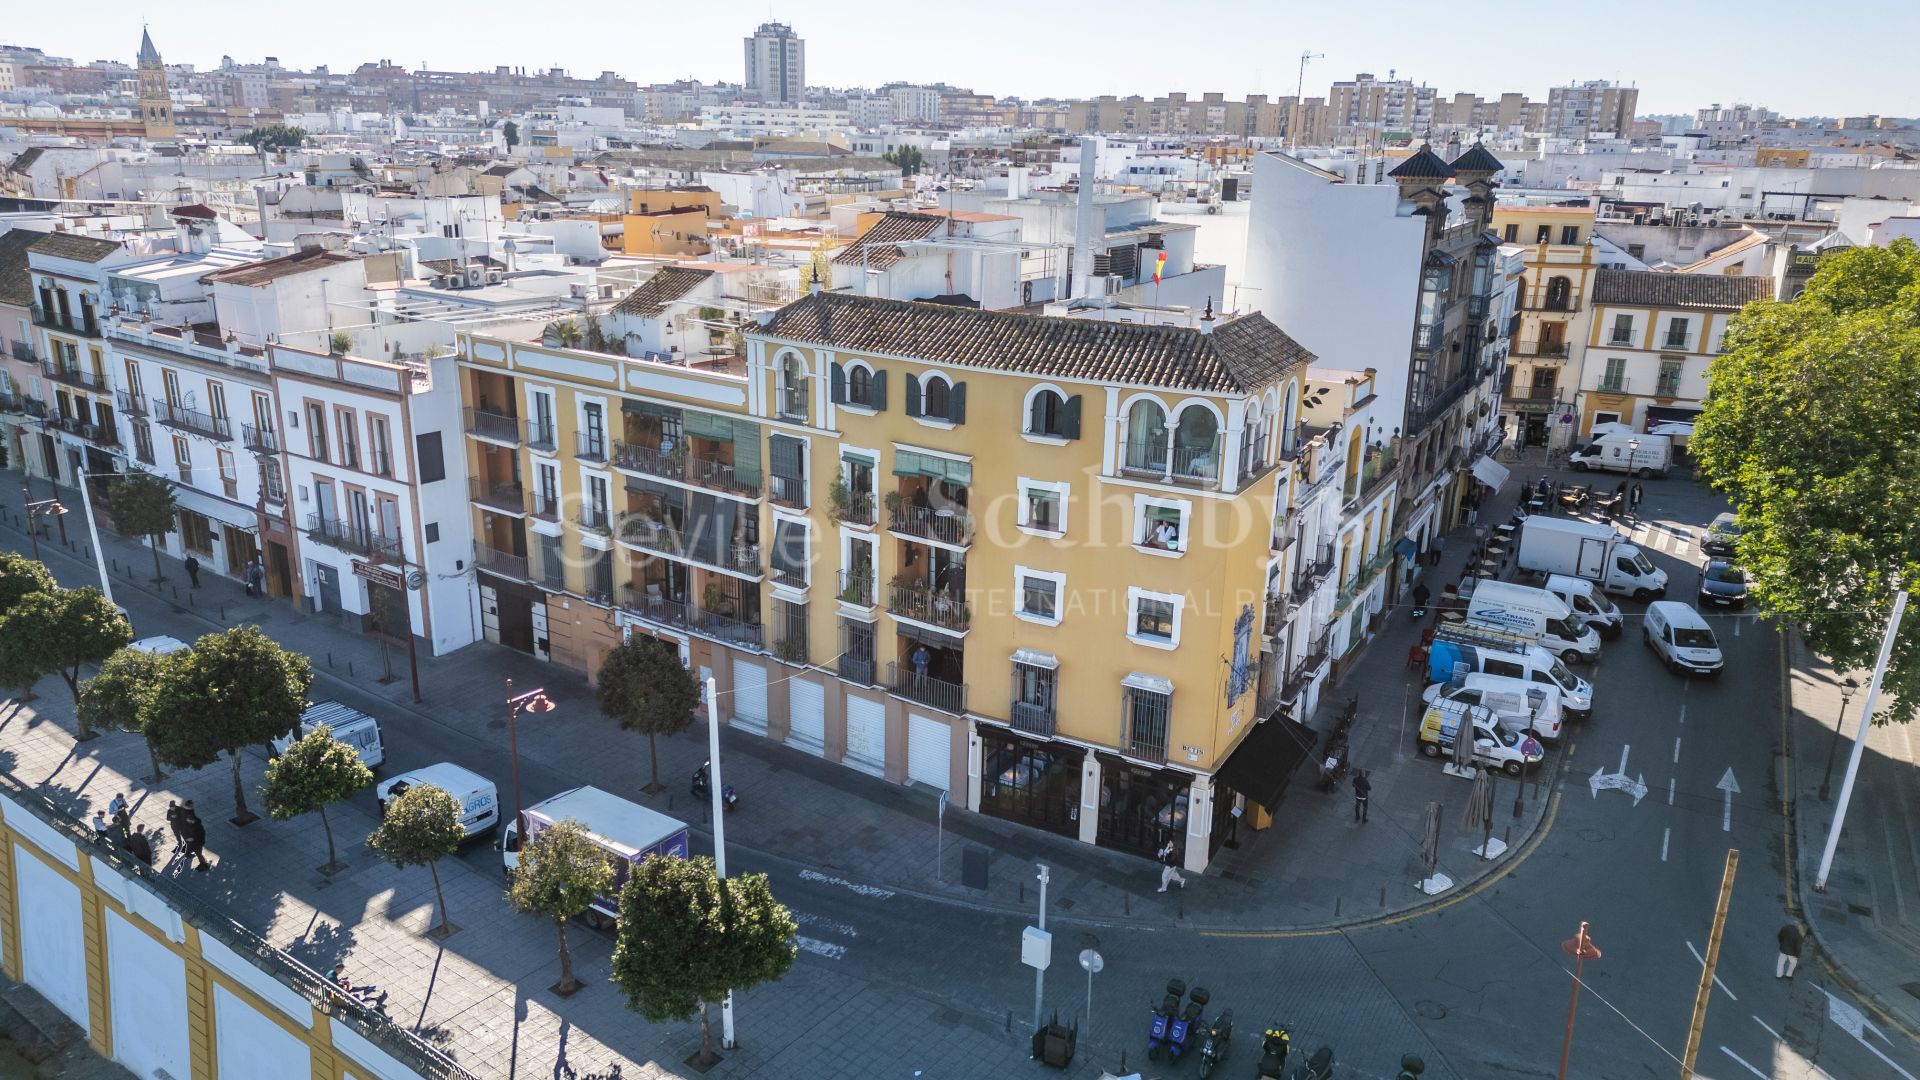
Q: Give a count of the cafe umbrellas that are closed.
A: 3